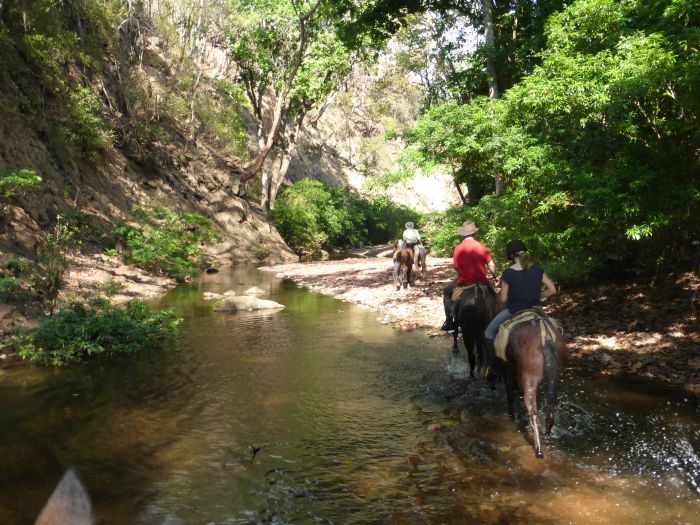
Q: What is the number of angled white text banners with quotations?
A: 0